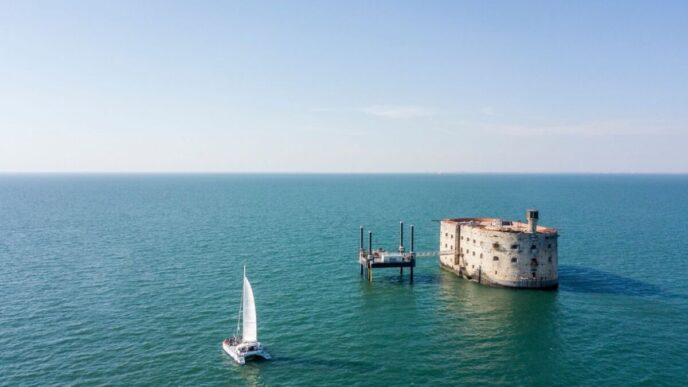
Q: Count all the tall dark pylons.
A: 4